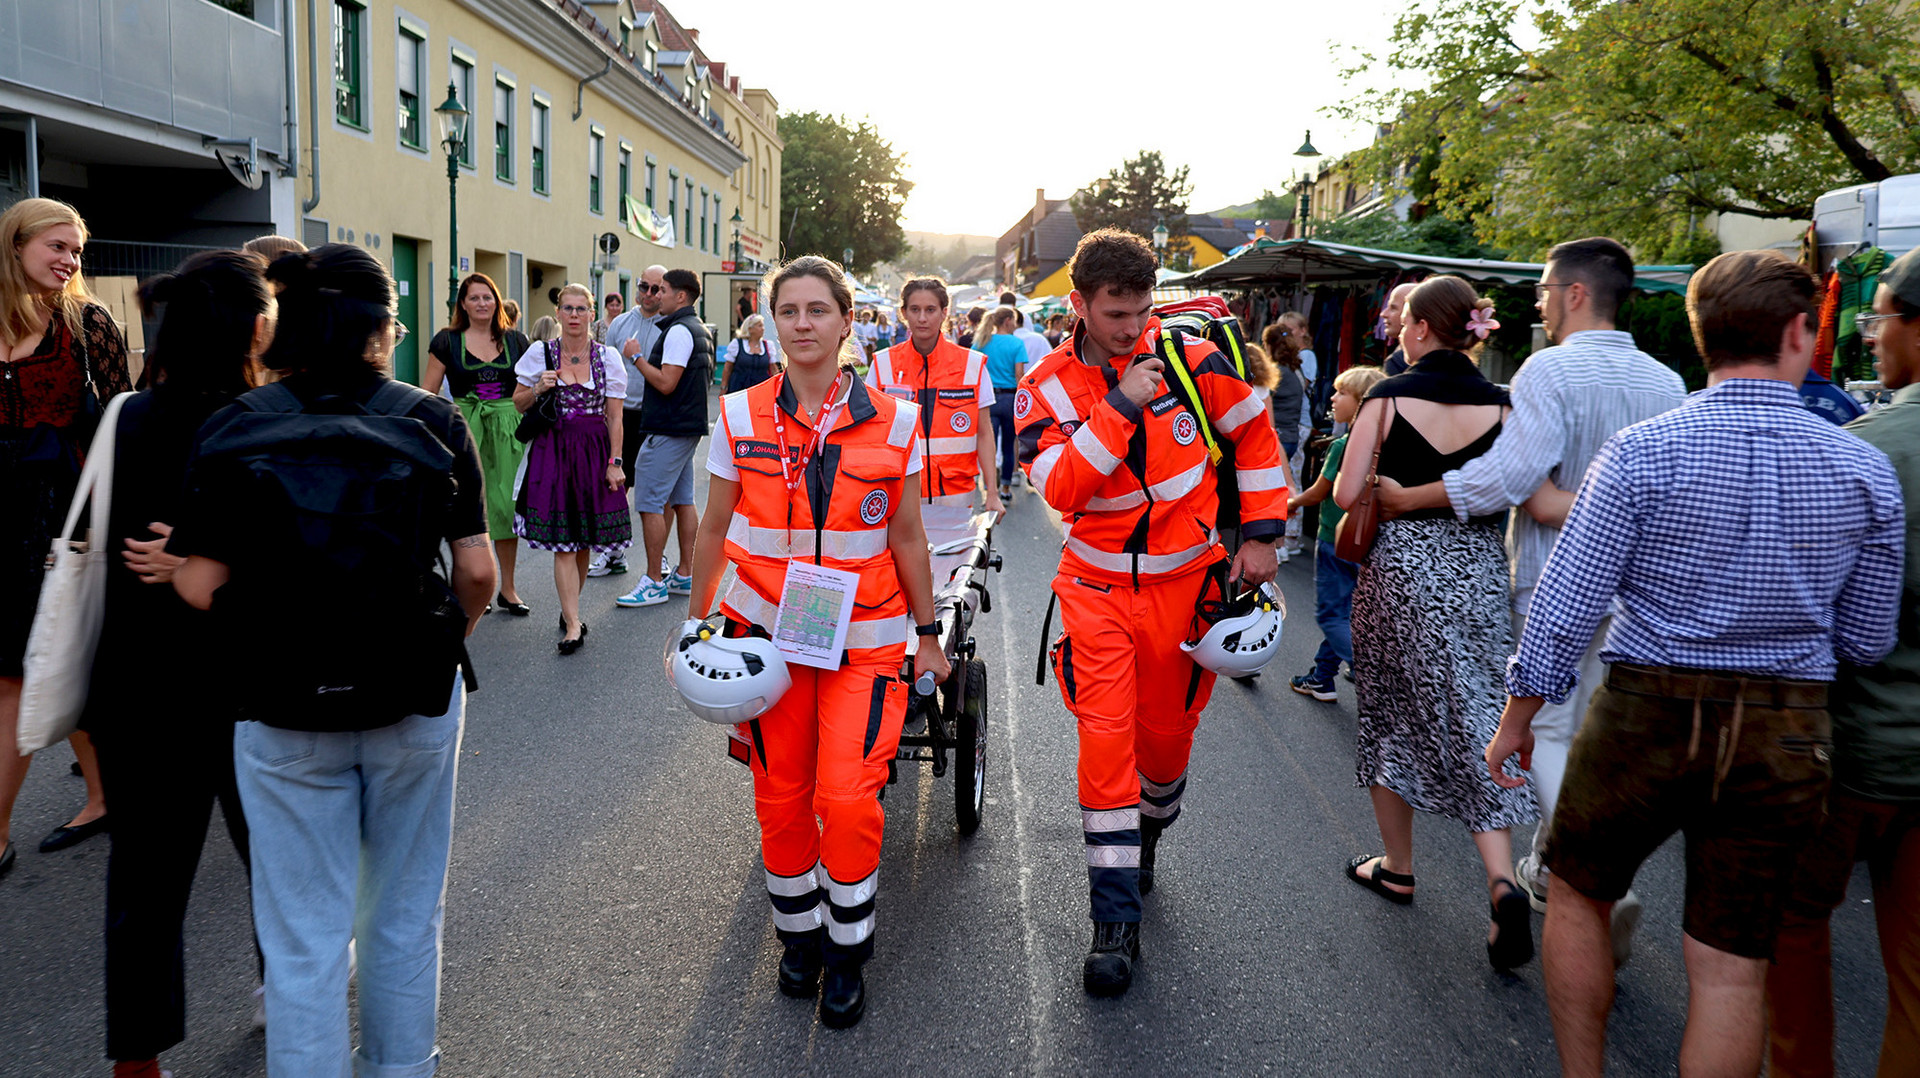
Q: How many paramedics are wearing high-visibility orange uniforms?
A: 3